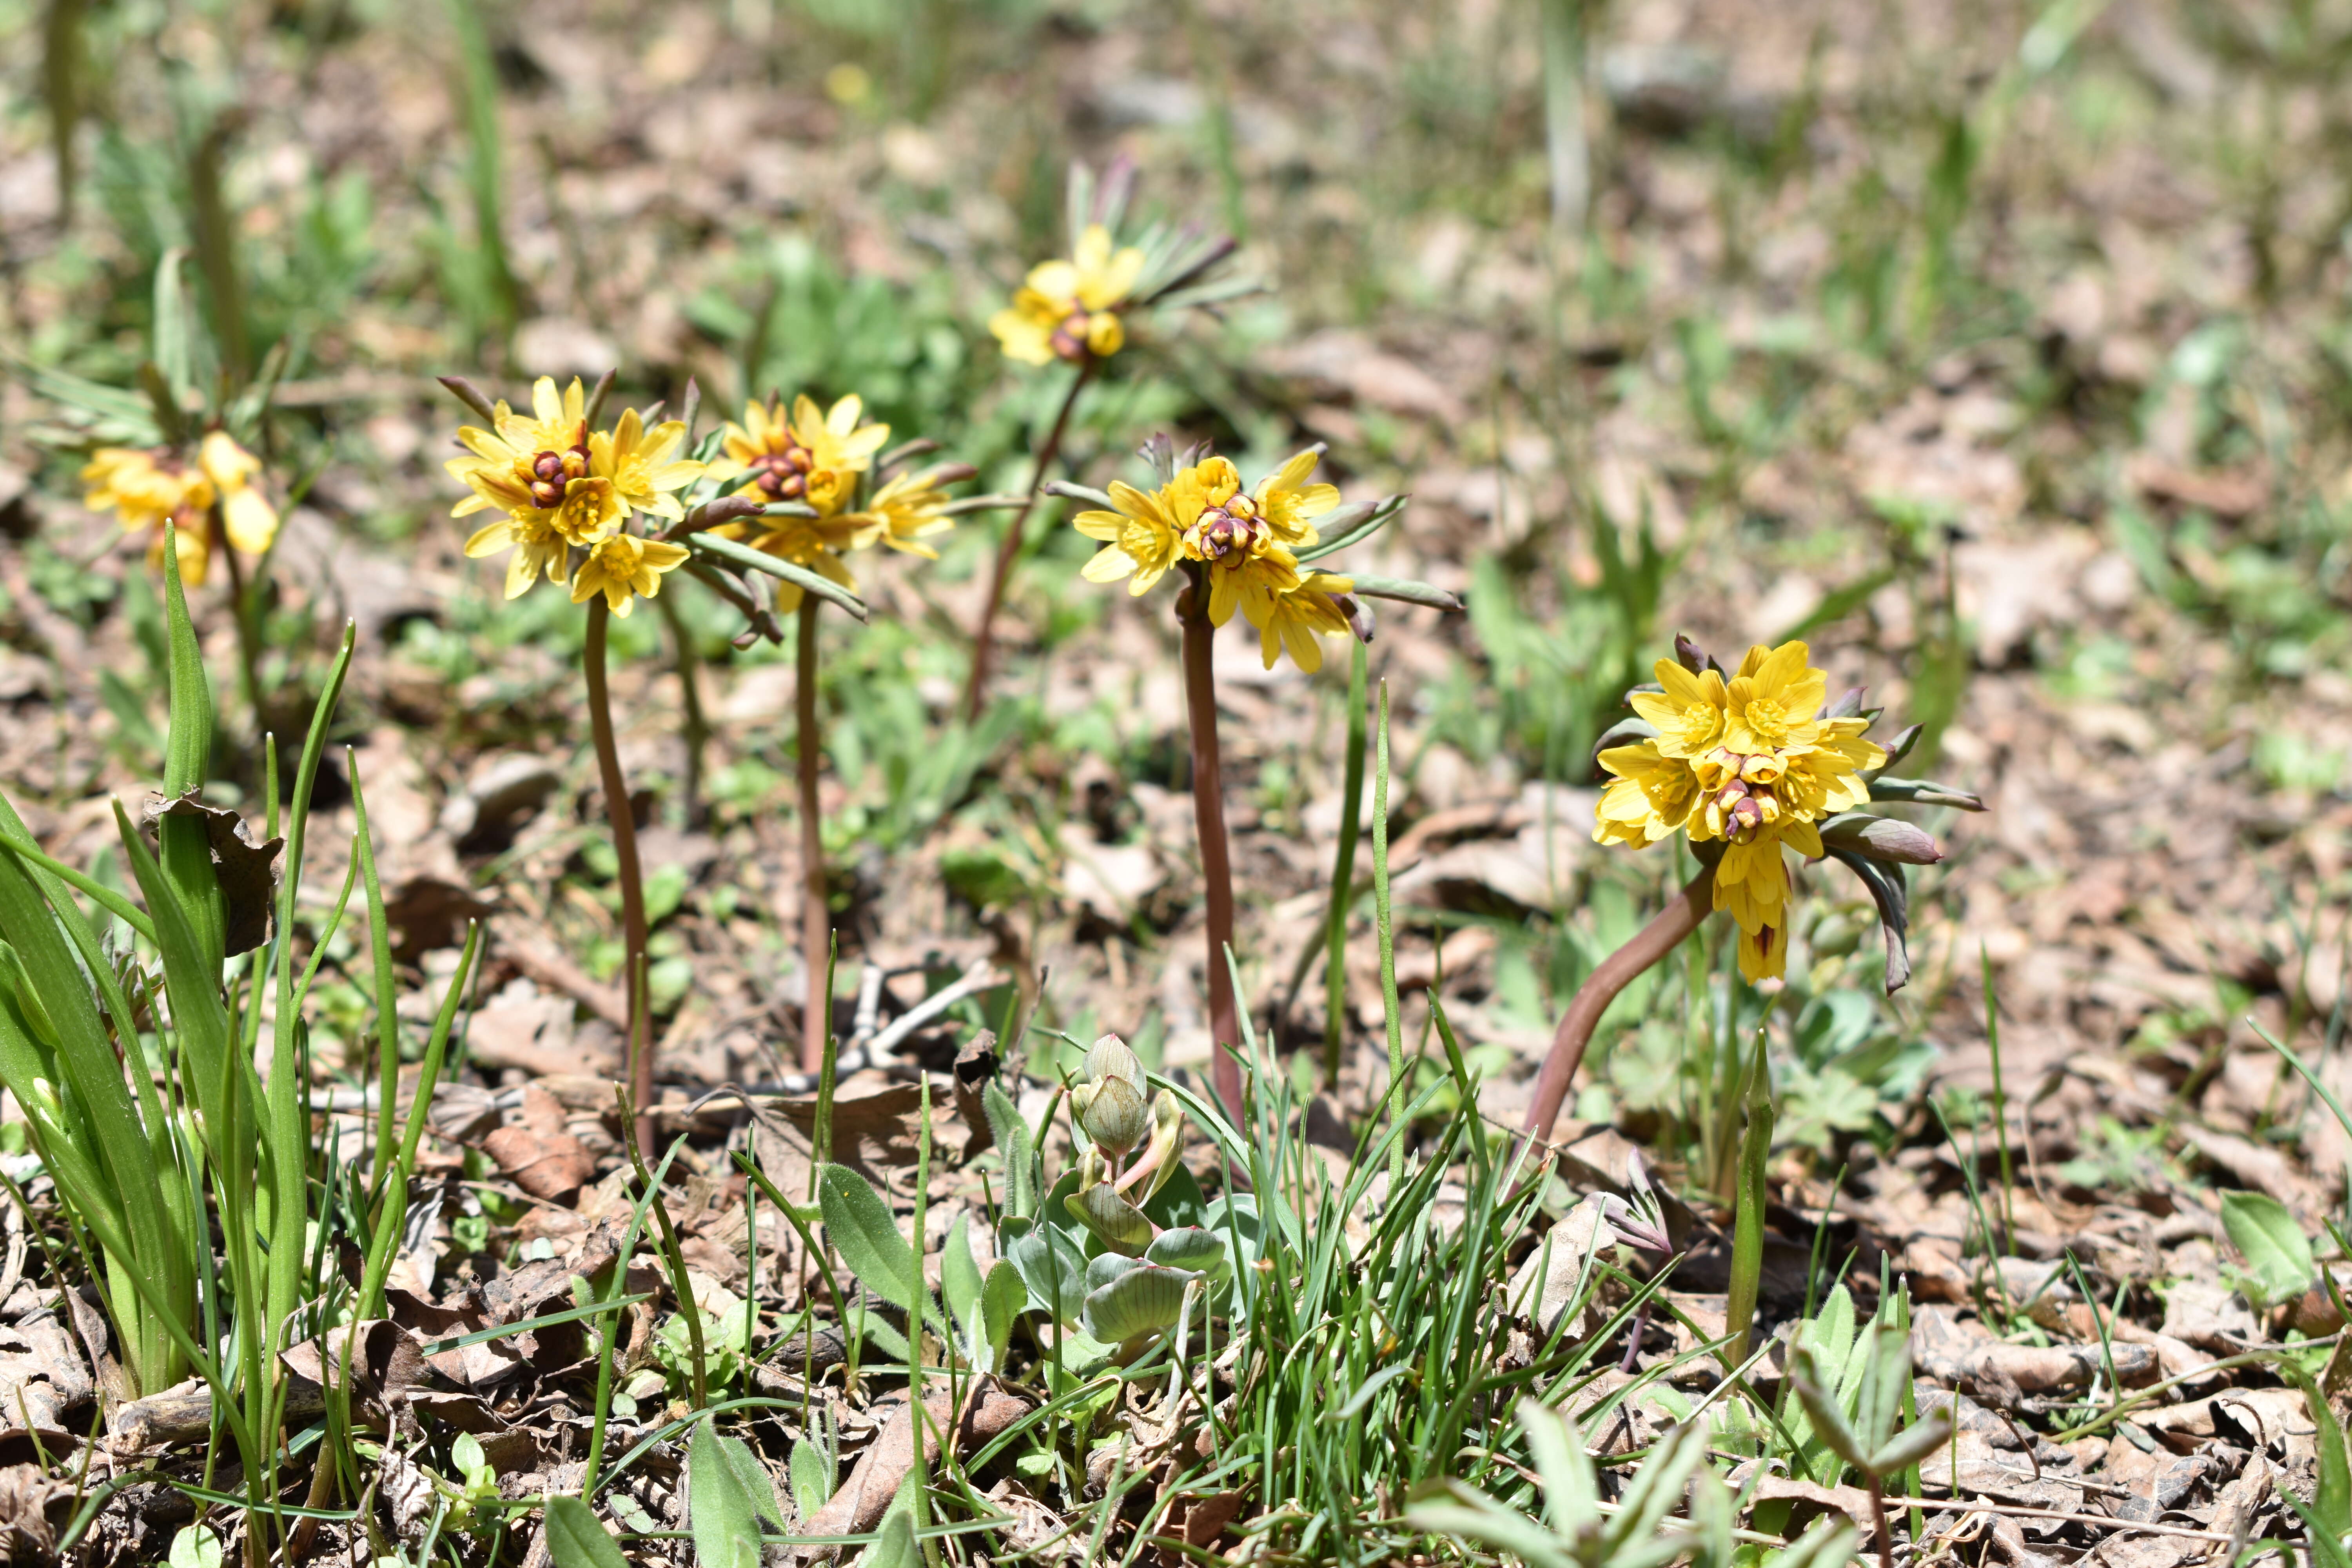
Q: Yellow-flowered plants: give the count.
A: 6